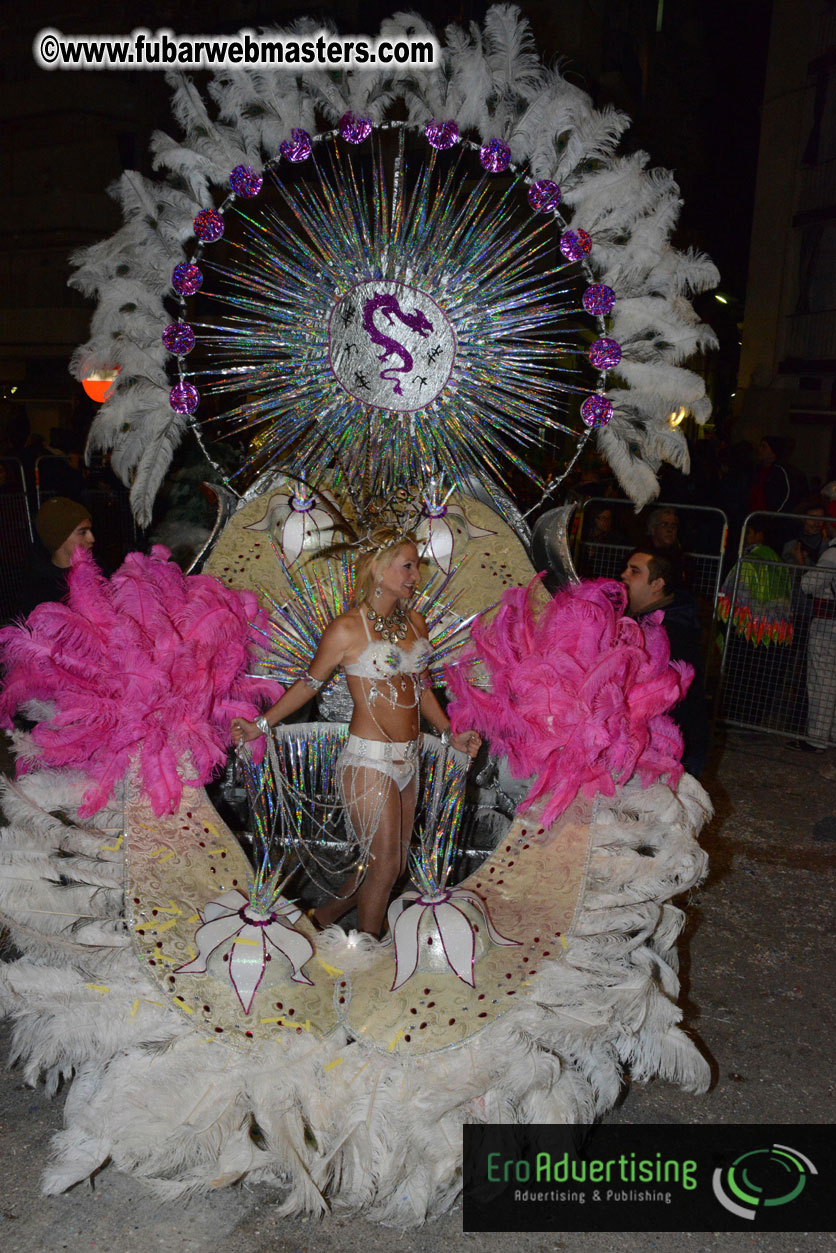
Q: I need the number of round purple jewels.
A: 14